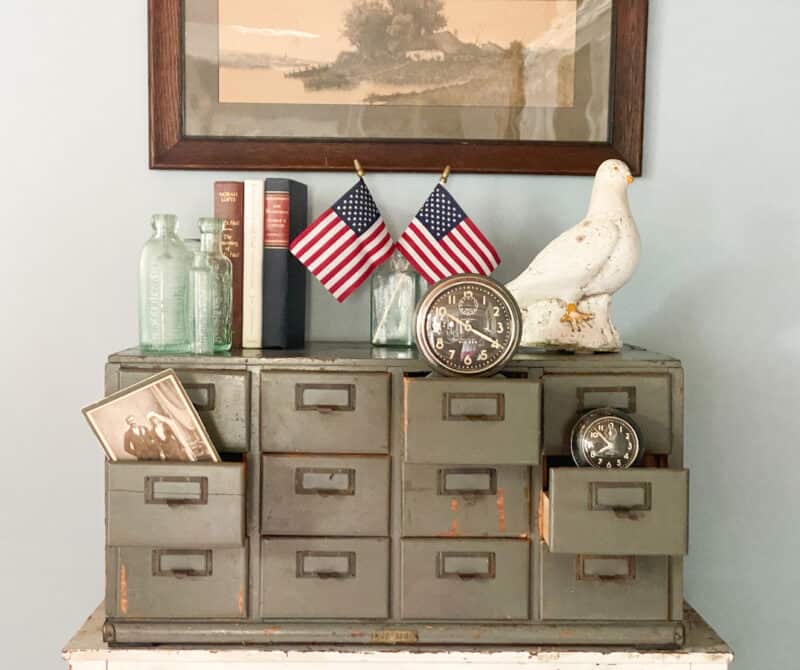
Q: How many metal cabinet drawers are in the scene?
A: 12